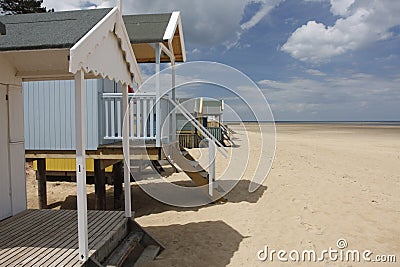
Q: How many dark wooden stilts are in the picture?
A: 3